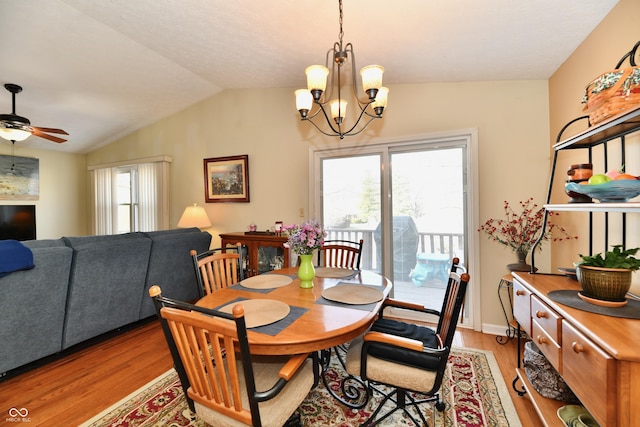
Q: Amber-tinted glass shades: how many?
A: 5